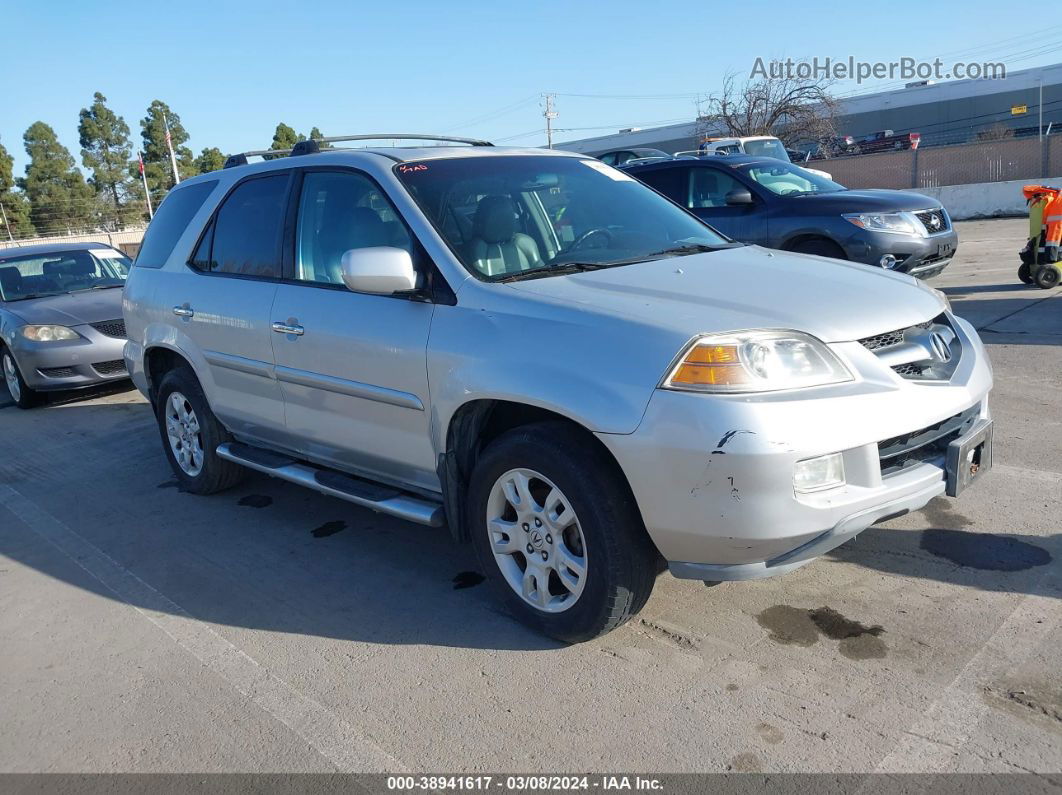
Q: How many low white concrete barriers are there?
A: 1